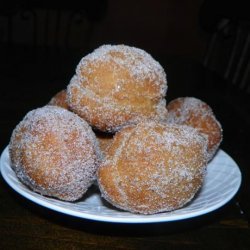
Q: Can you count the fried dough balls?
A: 5